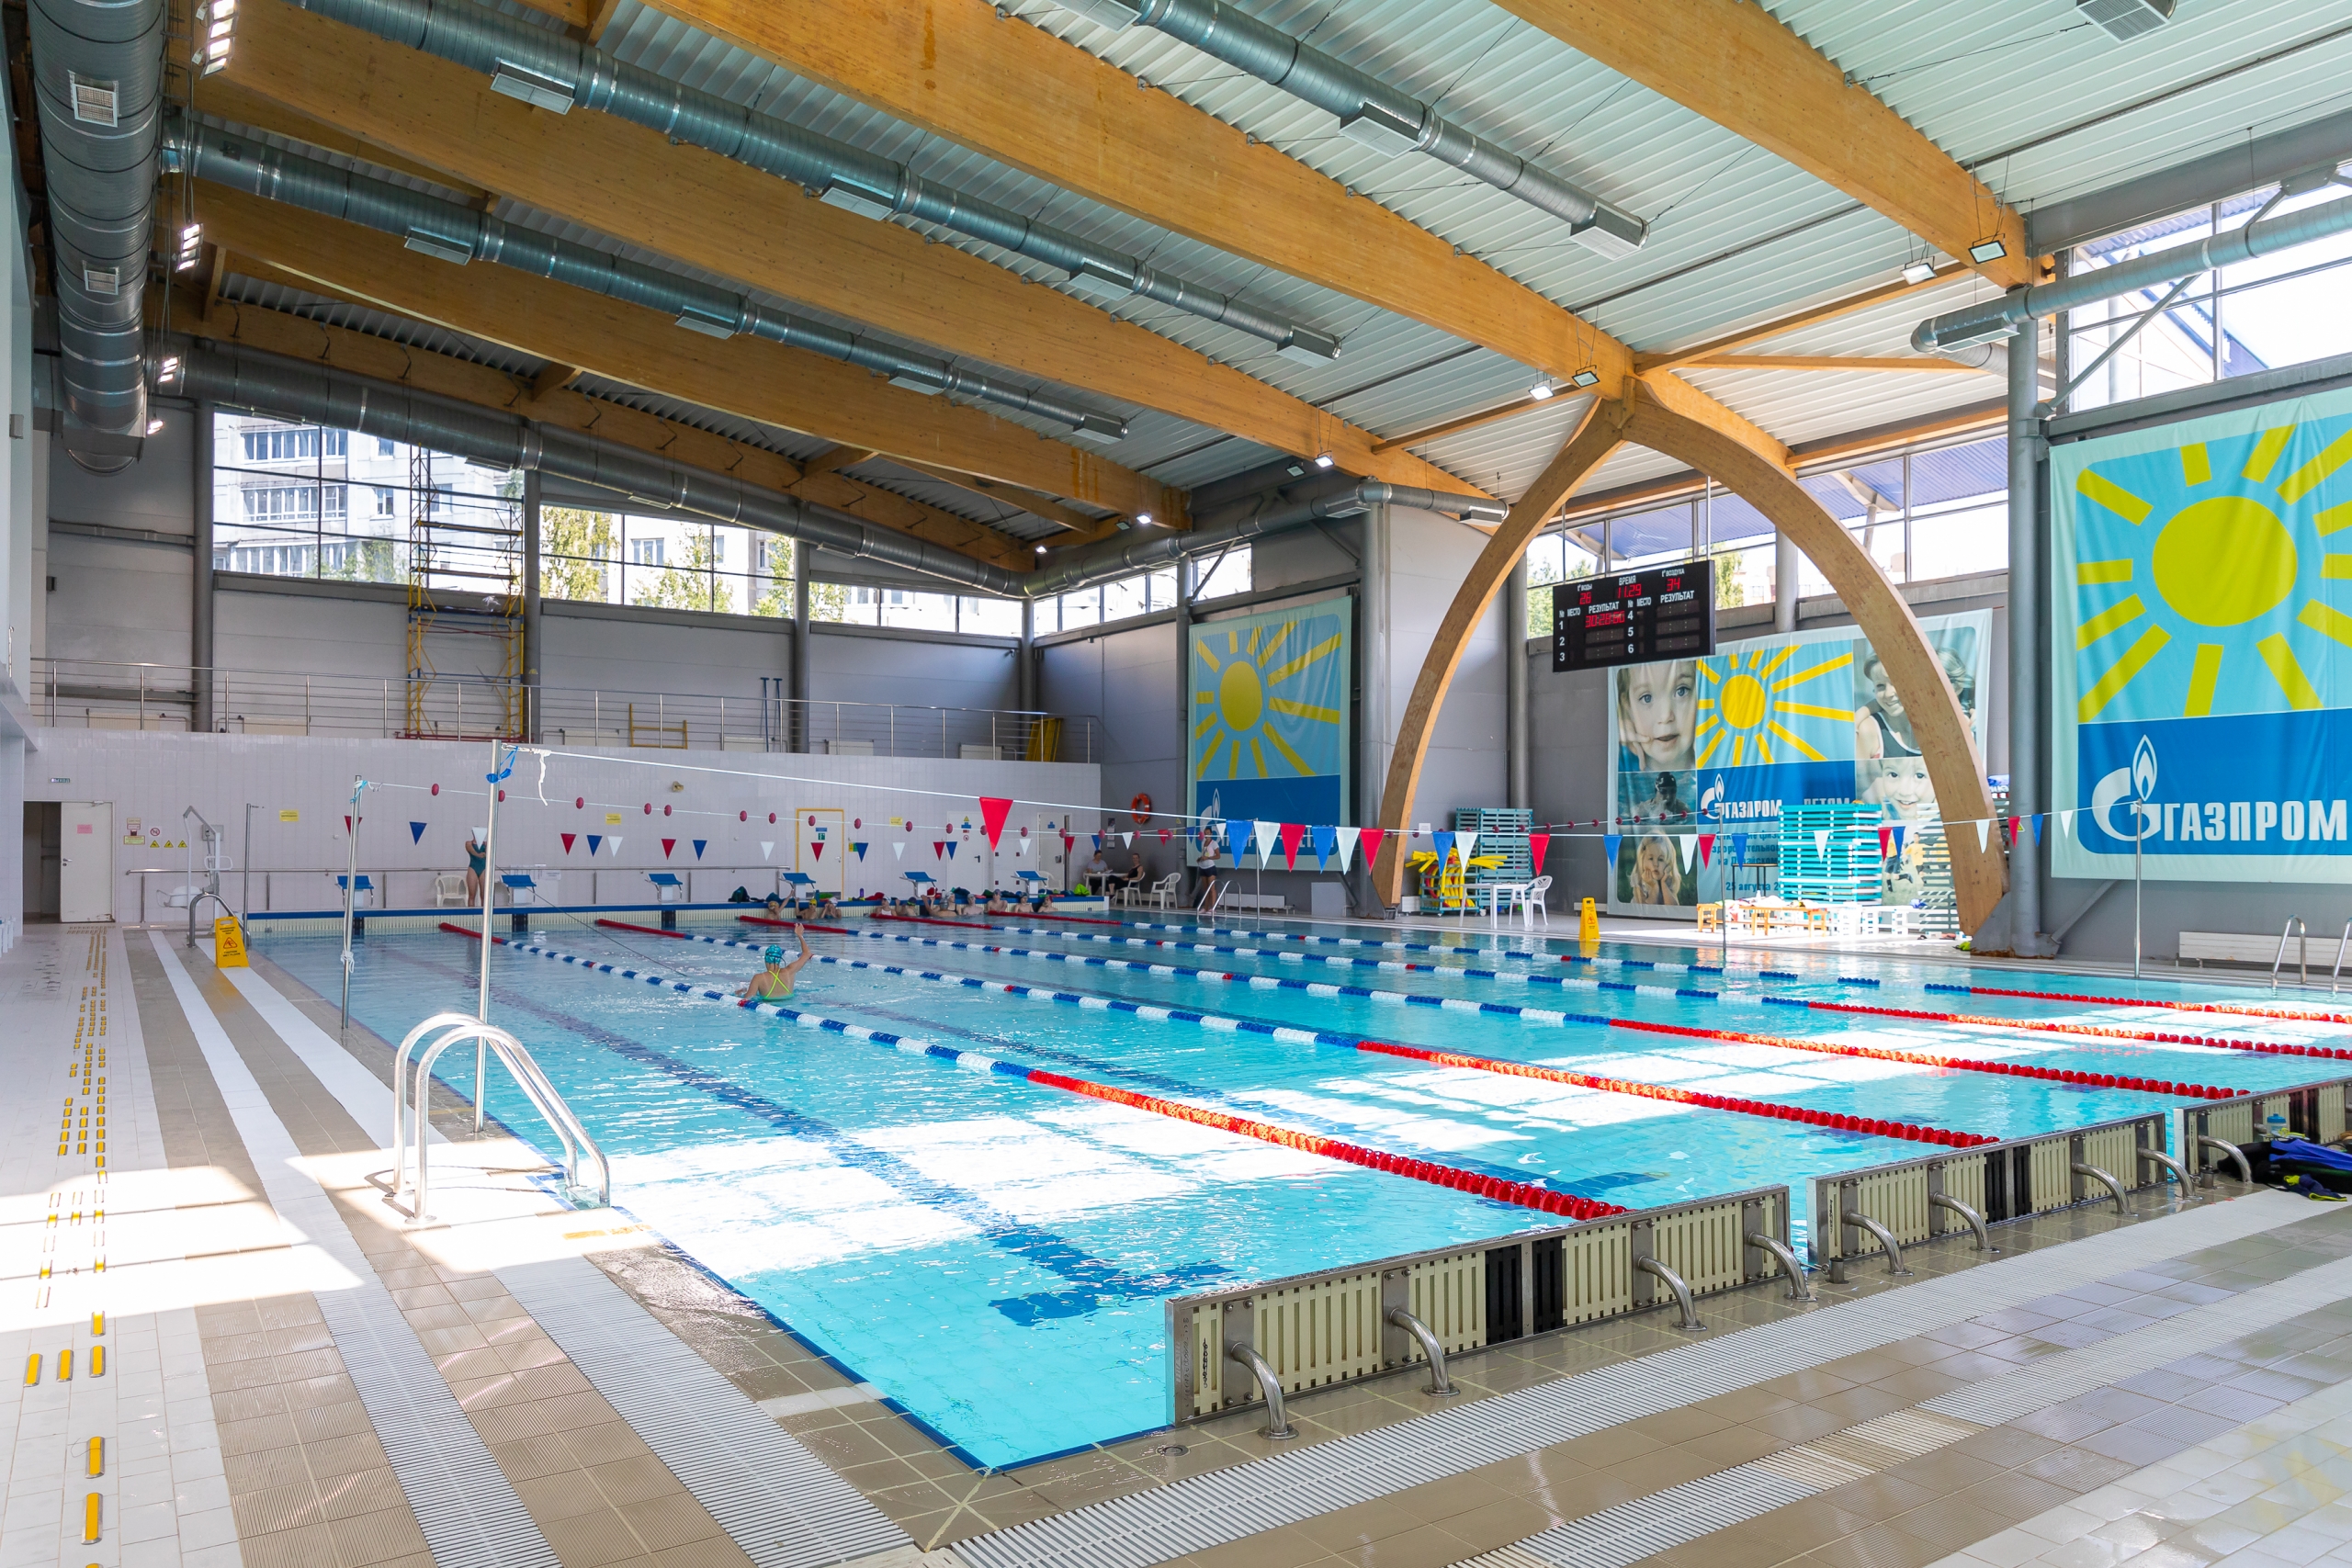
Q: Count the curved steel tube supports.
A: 9